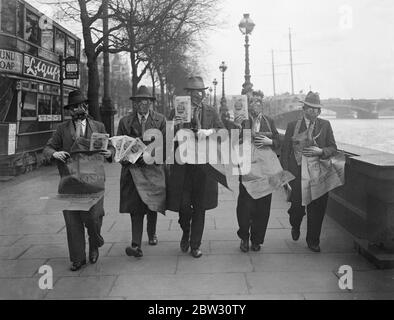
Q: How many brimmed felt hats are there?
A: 4